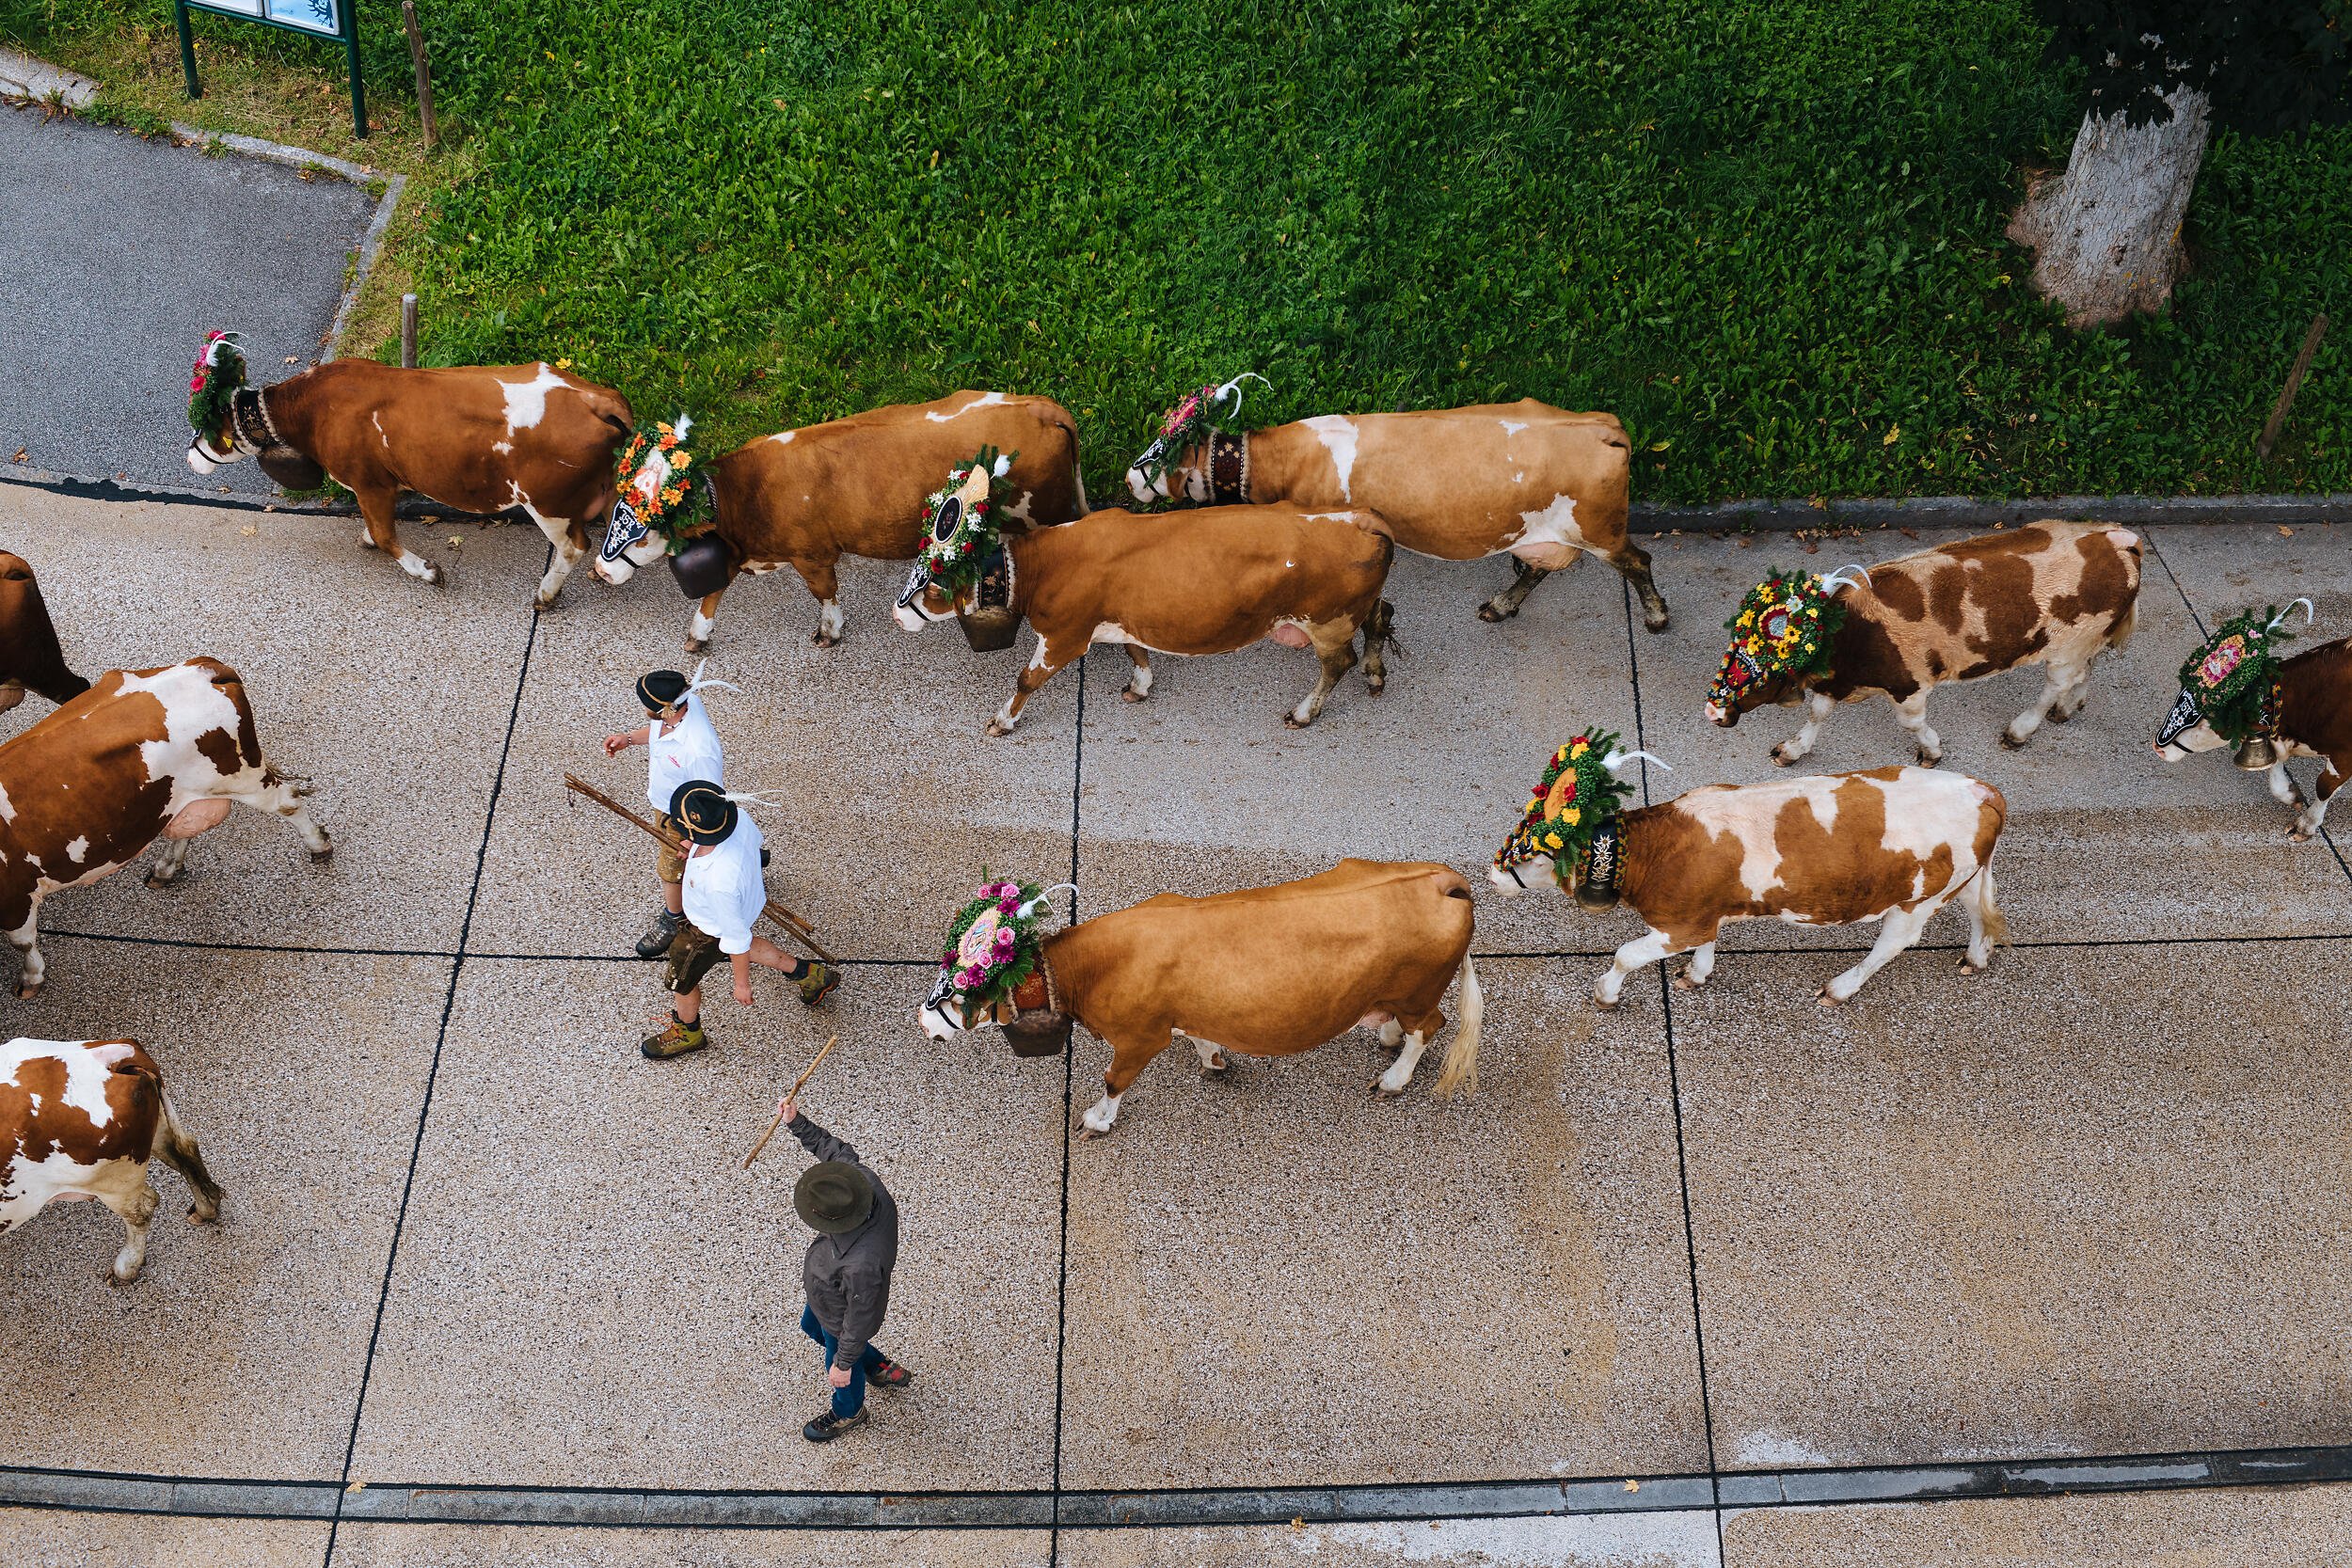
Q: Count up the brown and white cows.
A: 11